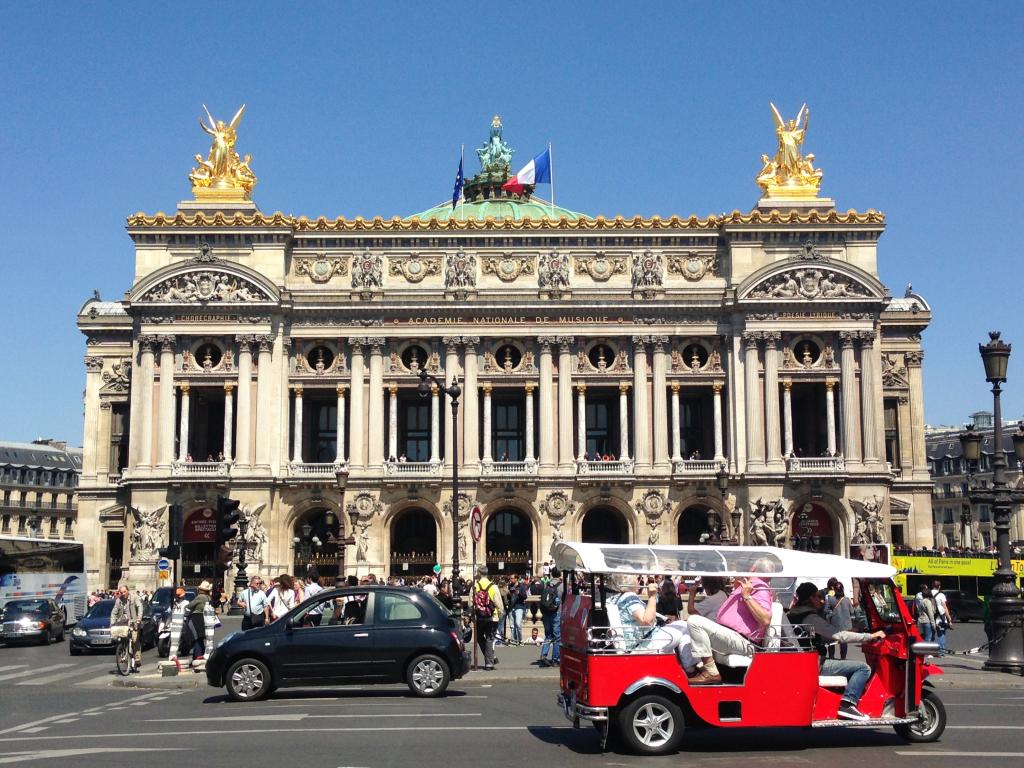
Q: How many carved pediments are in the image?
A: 2